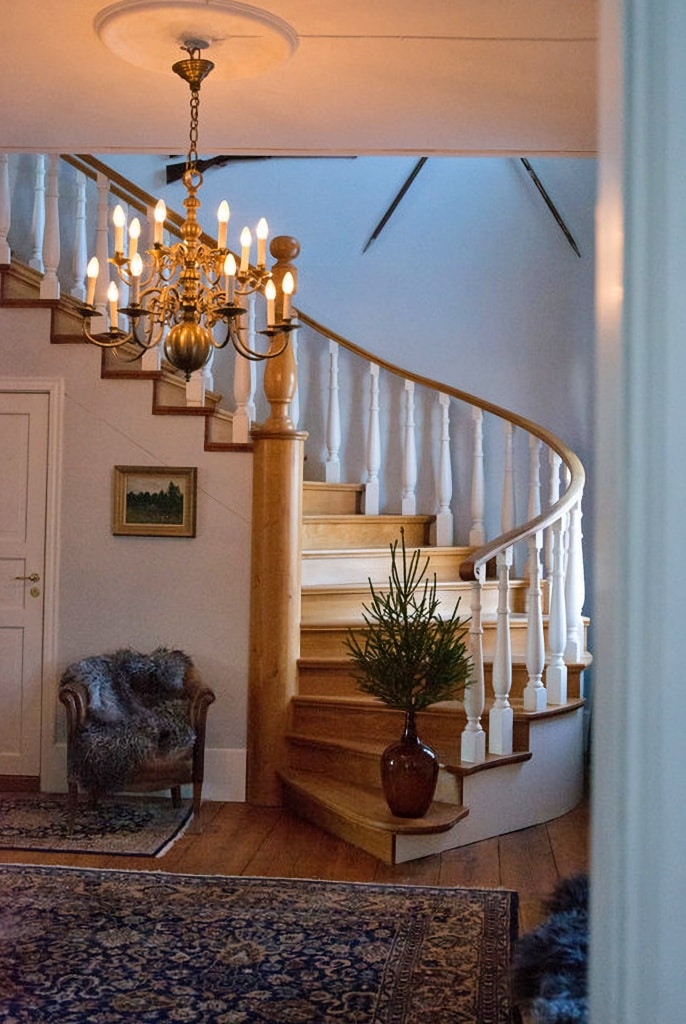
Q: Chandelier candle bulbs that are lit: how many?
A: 12